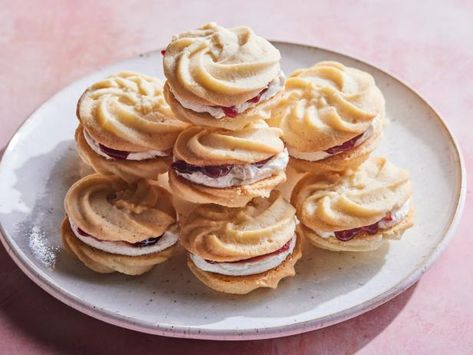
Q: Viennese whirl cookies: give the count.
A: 7